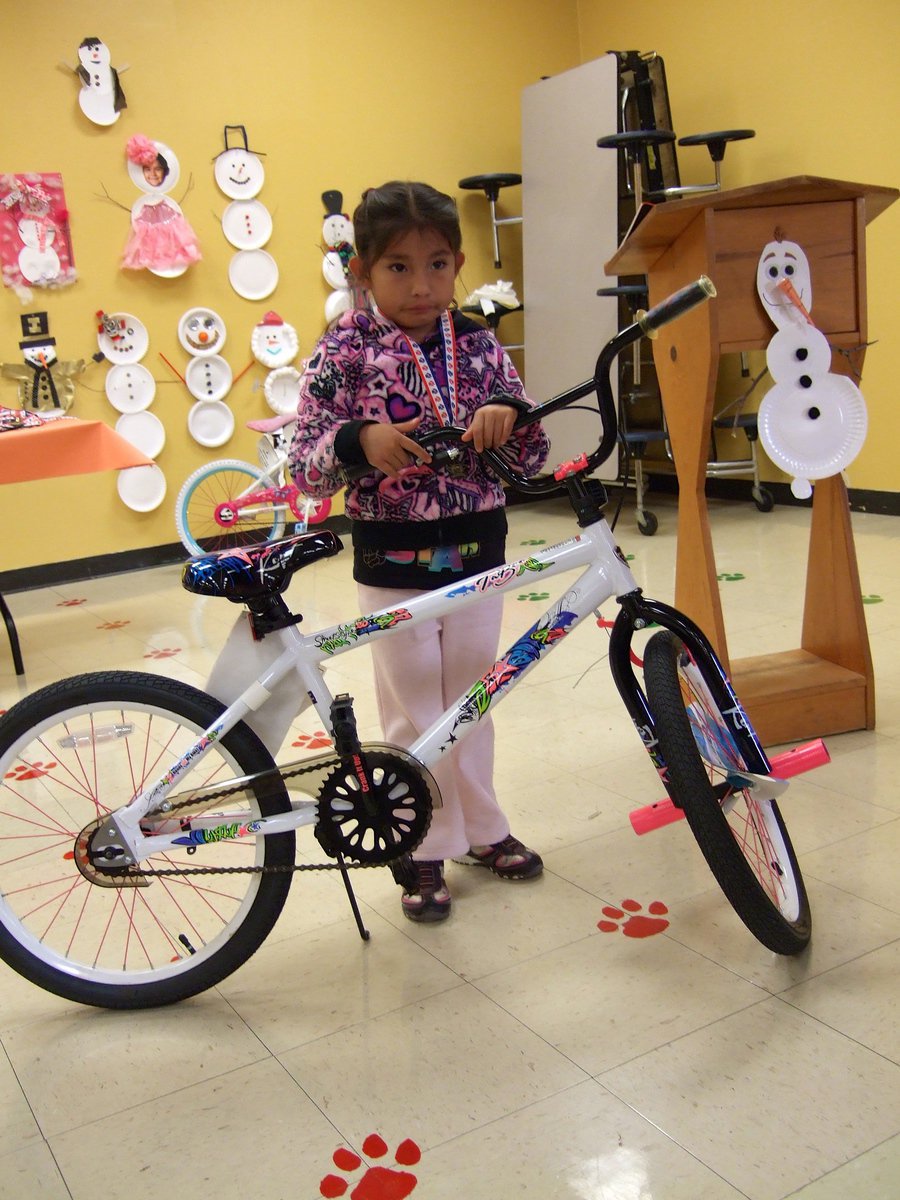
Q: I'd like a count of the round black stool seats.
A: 7